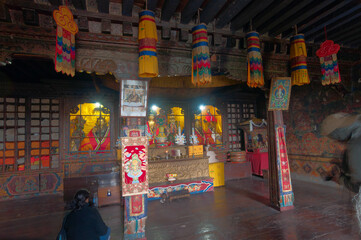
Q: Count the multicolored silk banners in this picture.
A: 6